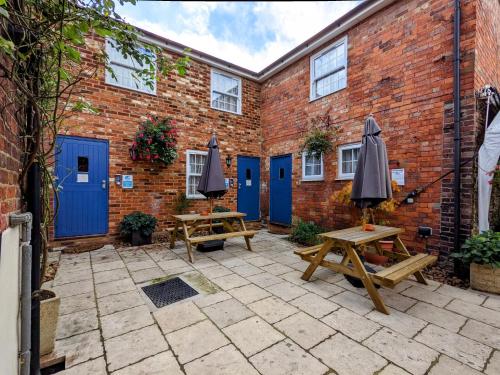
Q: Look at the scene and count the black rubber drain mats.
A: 1